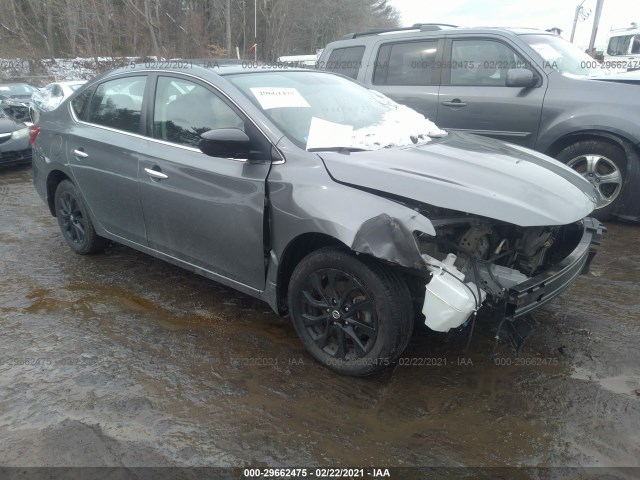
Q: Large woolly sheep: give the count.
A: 0